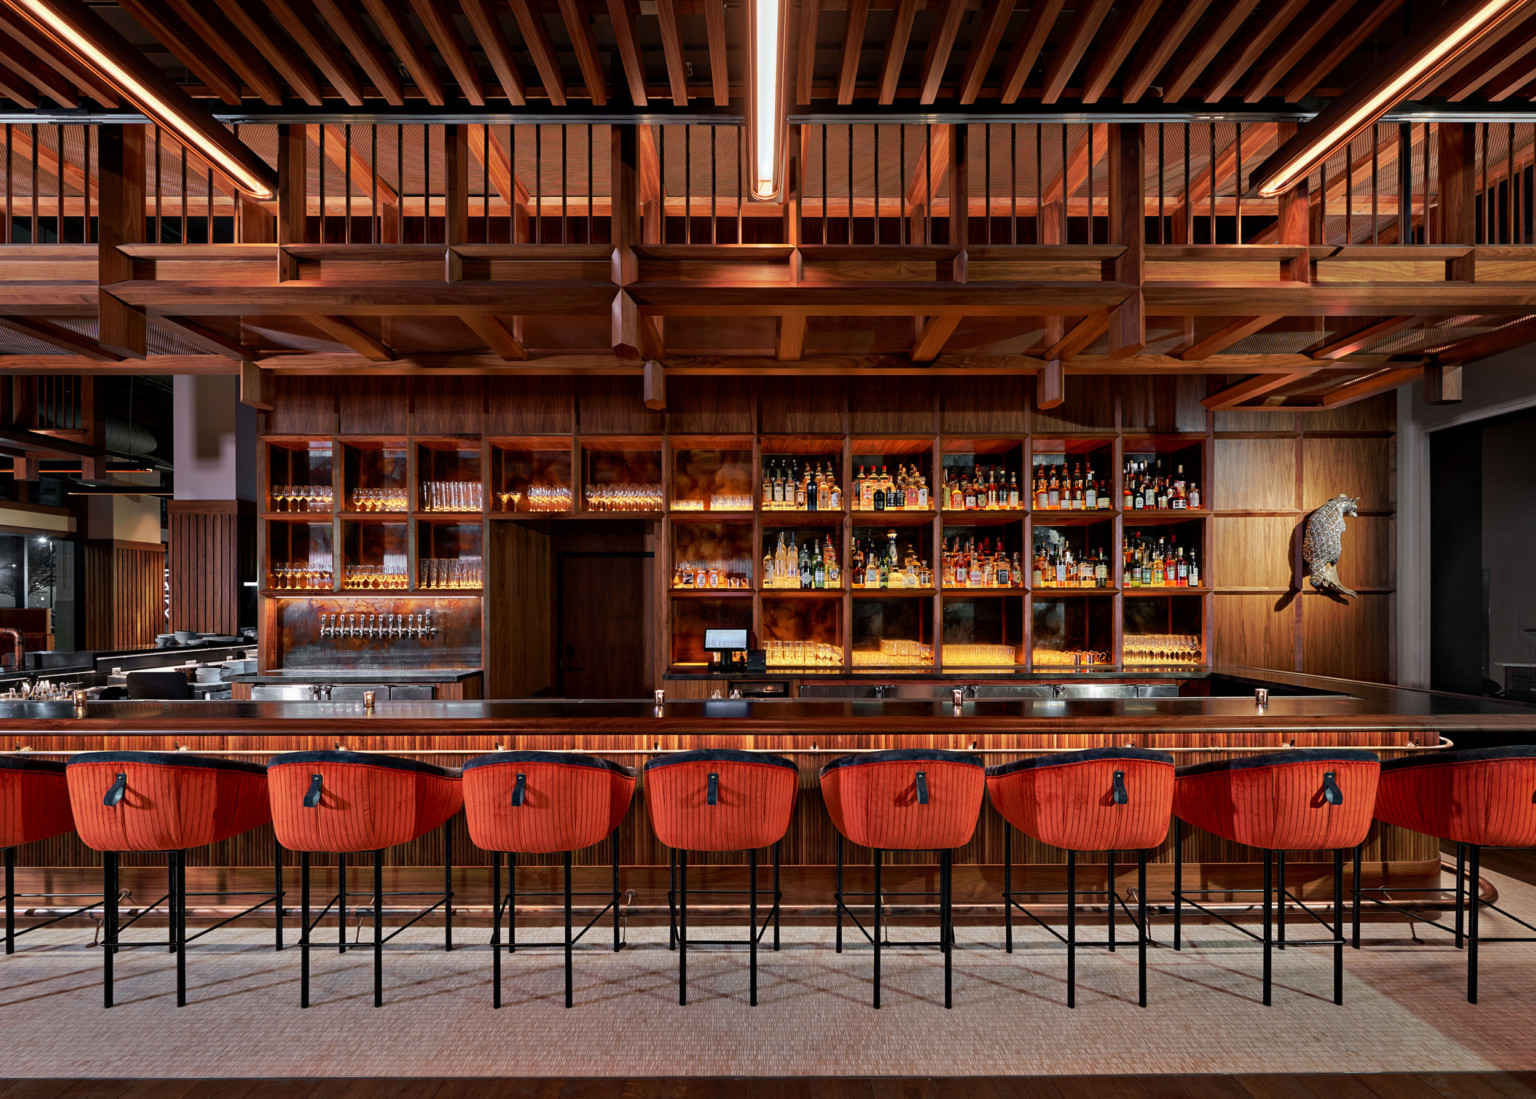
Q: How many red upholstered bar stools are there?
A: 9